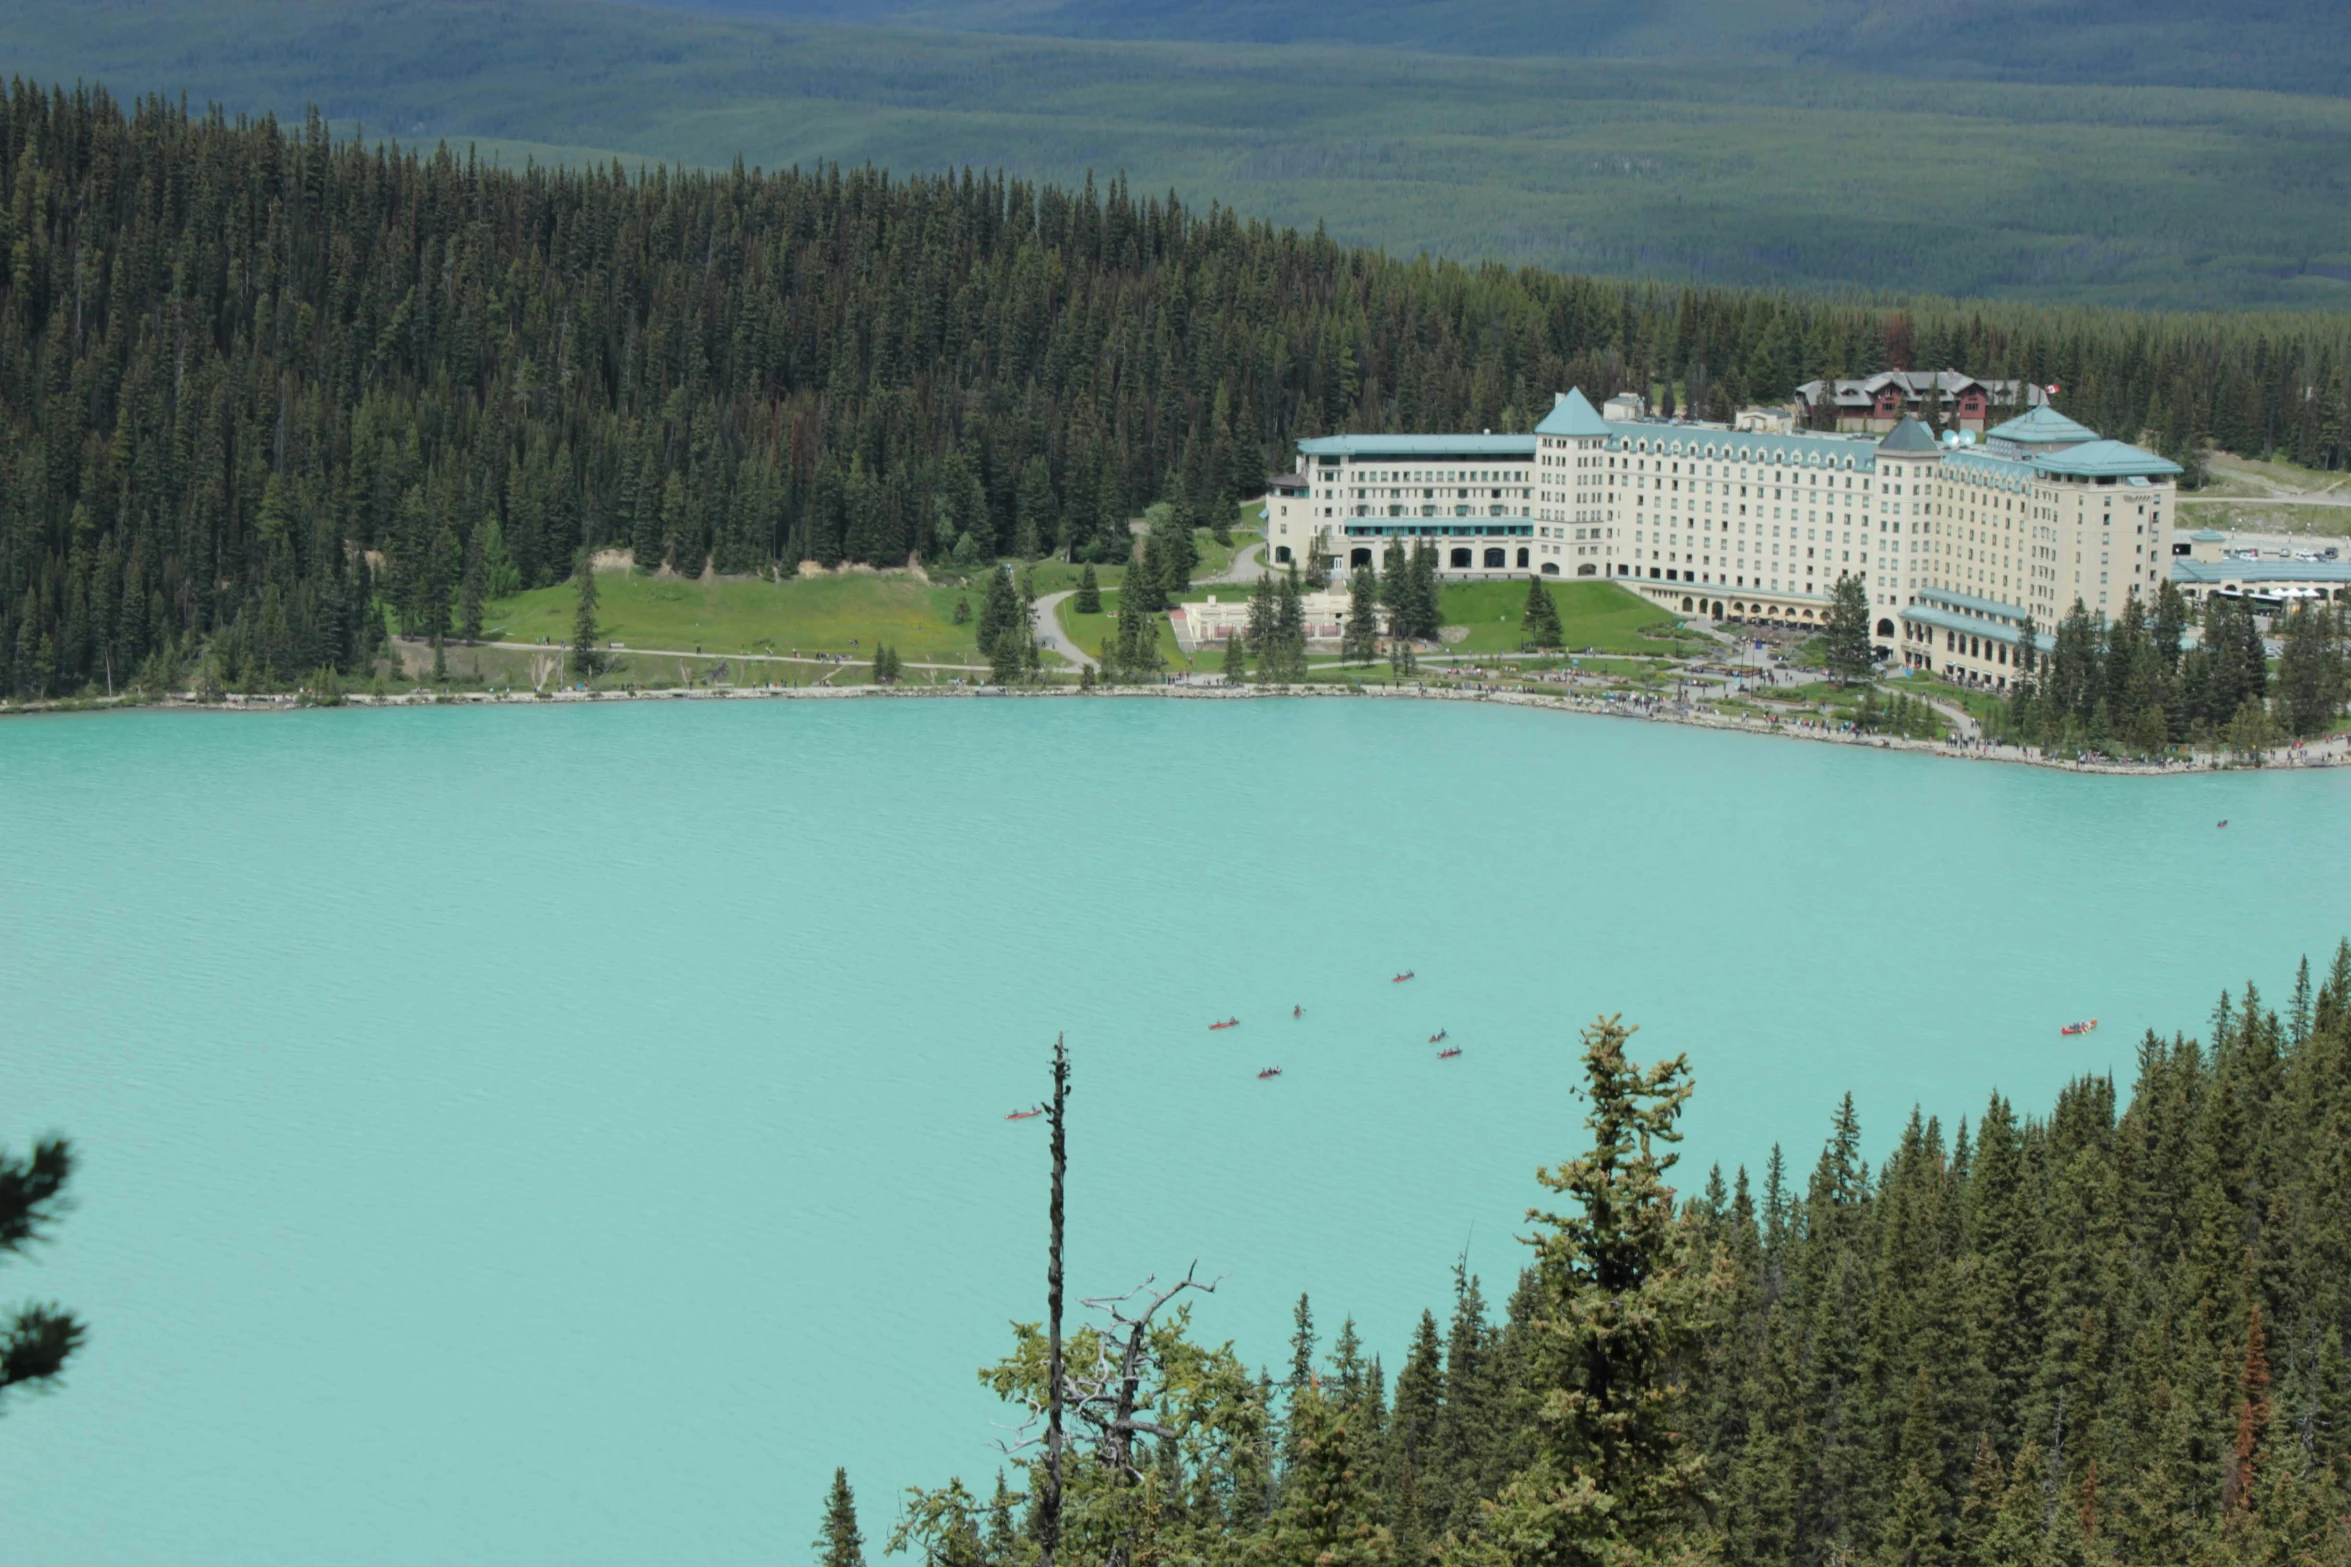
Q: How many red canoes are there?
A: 9